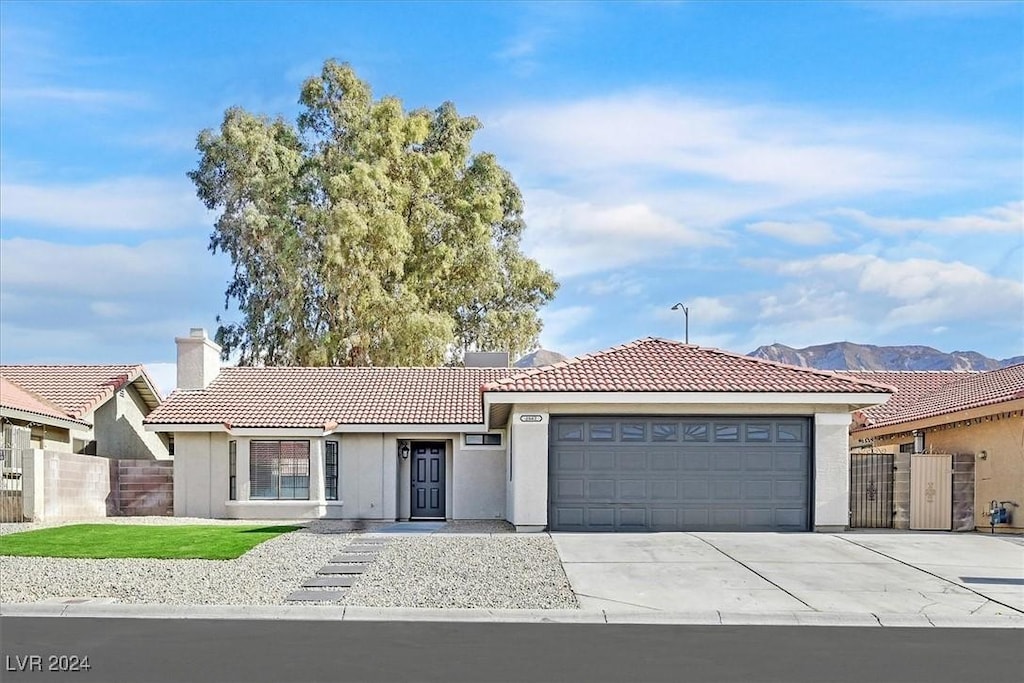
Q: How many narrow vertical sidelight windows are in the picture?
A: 2